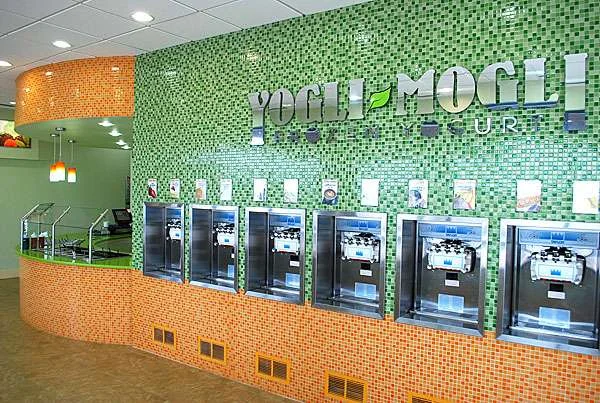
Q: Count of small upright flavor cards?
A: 12